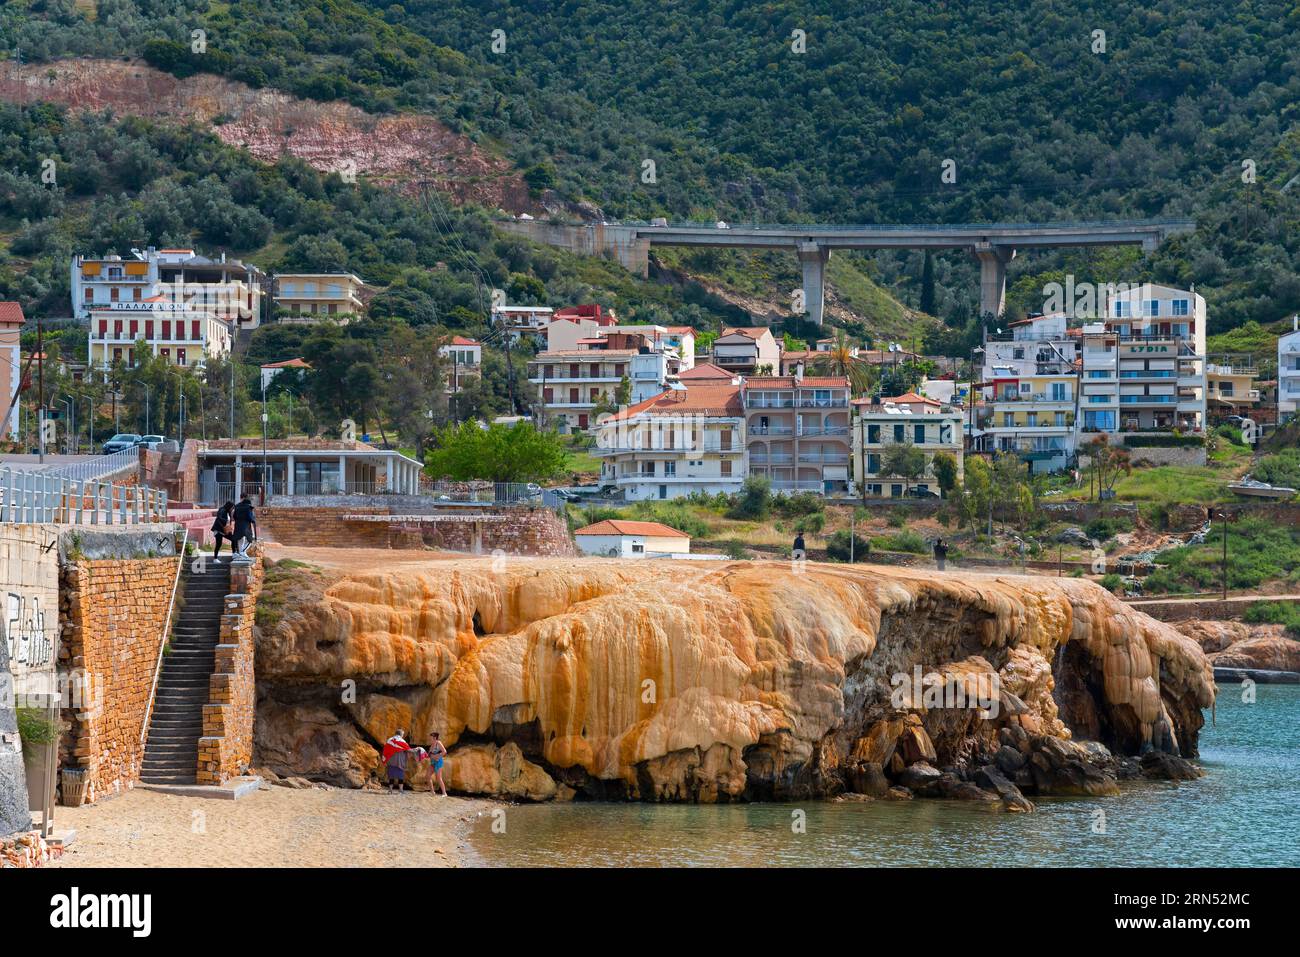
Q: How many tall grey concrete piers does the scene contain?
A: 2